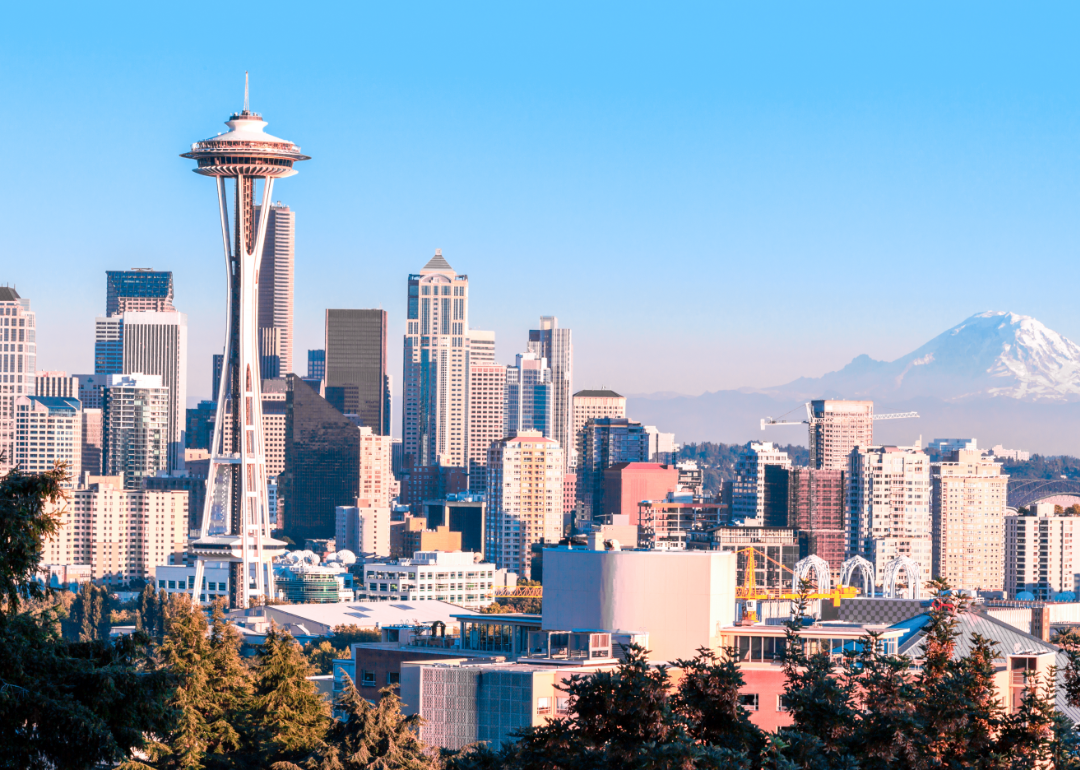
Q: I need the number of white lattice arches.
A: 3